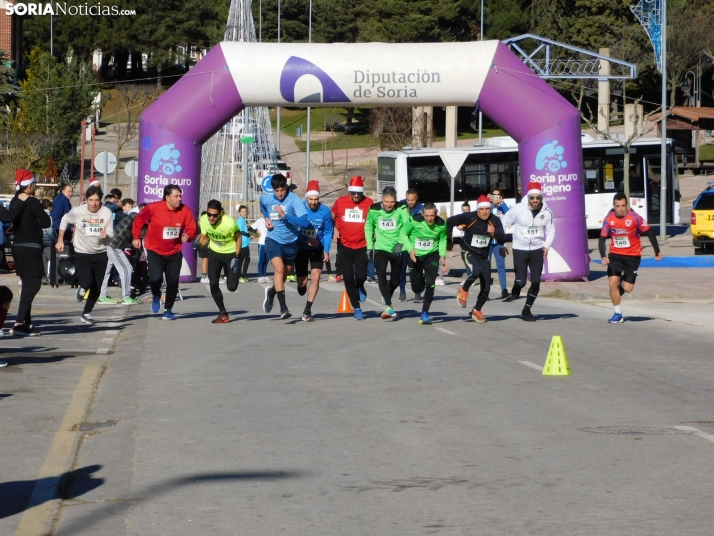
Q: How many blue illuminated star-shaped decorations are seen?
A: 1